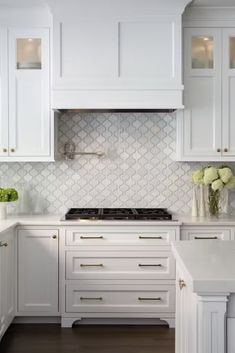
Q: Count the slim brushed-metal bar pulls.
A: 7